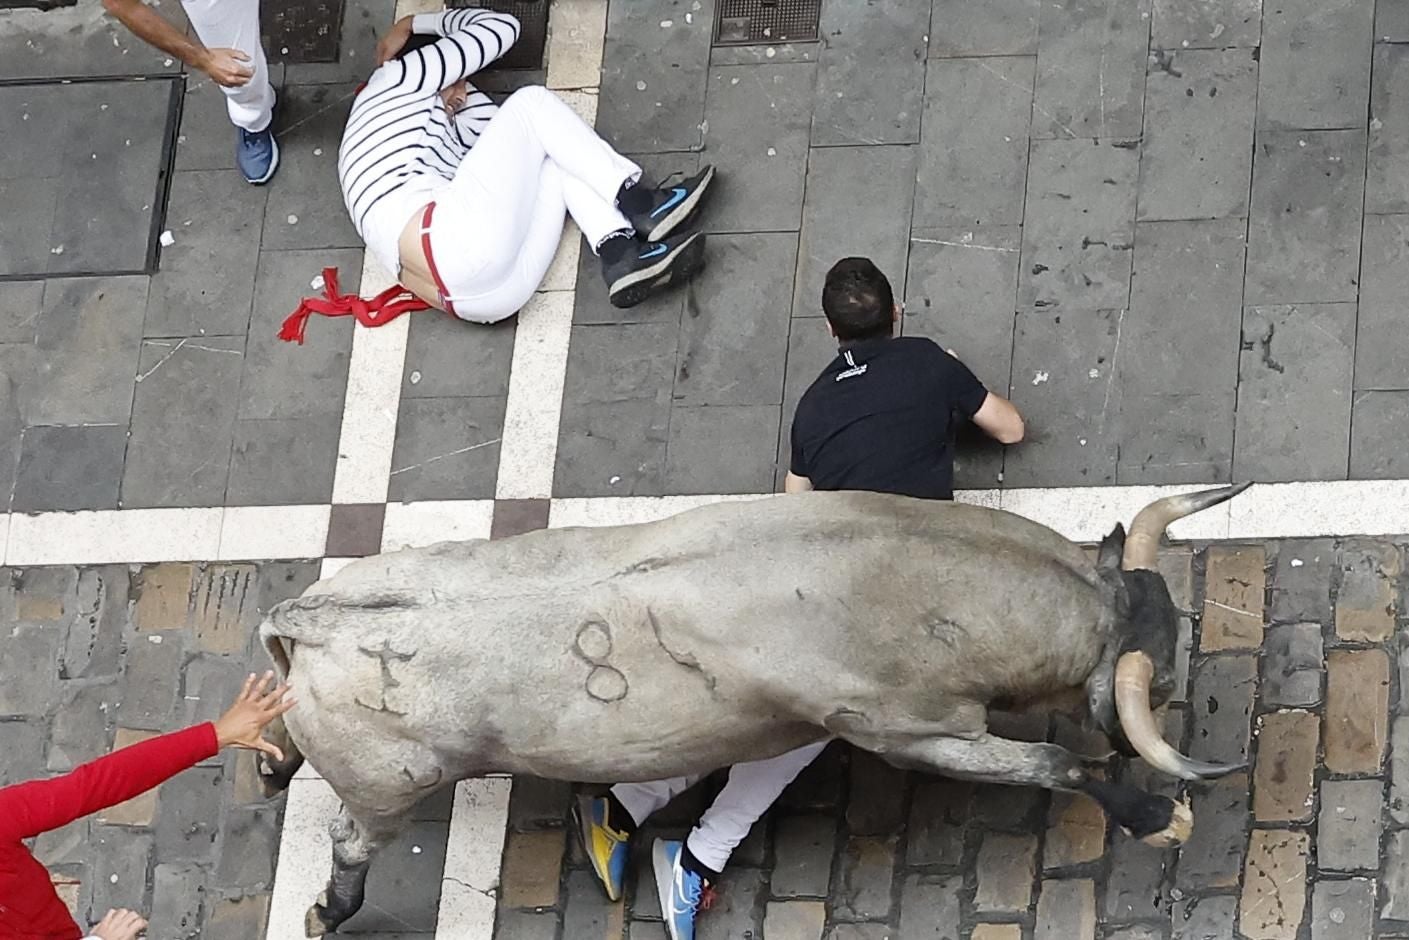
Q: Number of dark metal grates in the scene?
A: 3